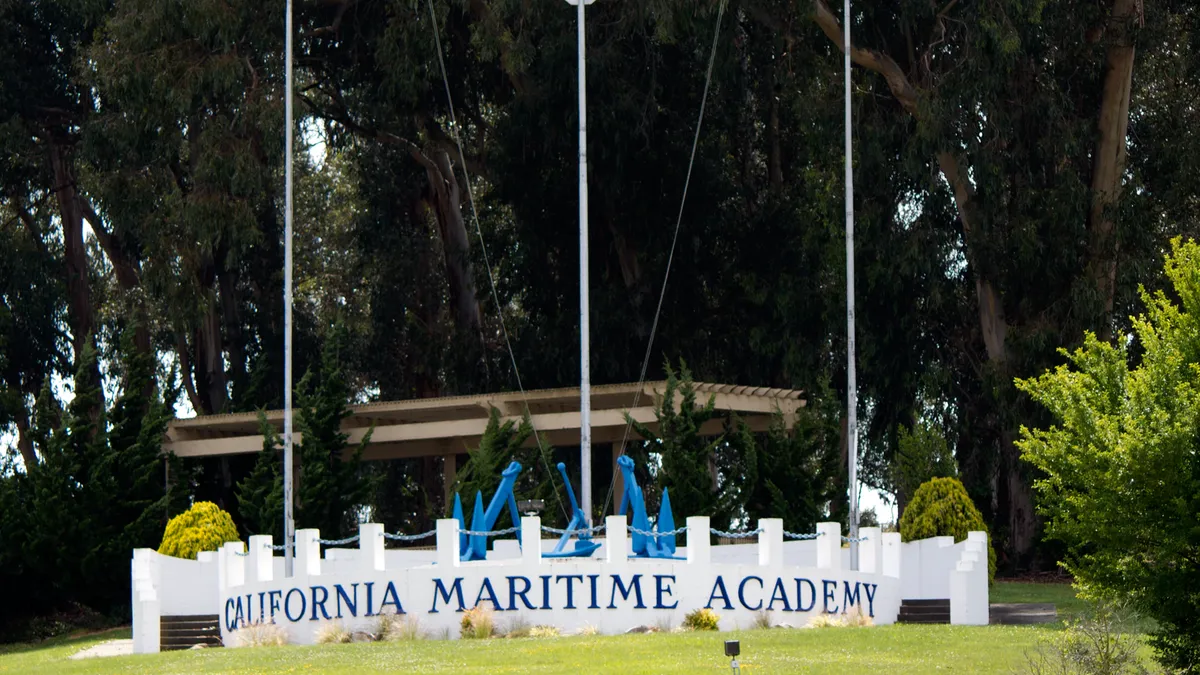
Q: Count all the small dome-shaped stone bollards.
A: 0